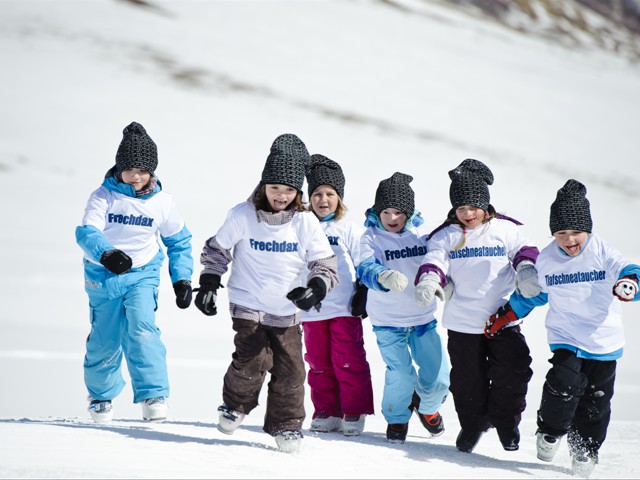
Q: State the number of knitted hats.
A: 6